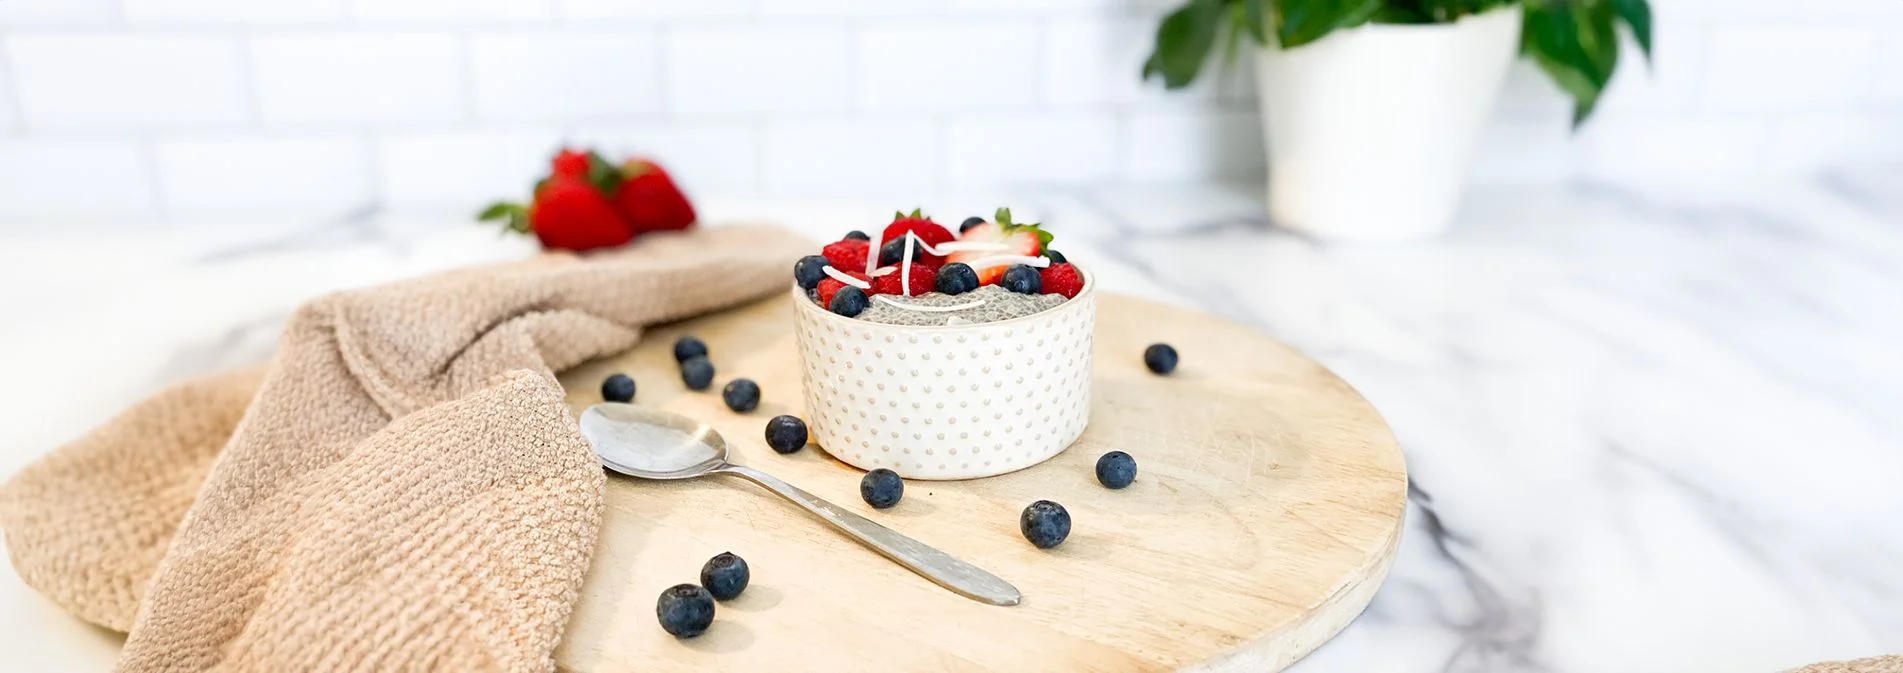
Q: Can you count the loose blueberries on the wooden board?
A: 11